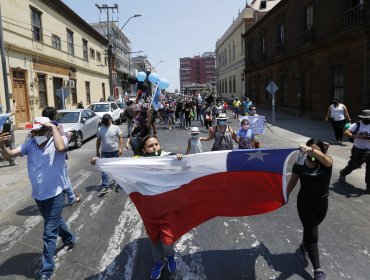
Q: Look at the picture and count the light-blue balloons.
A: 3